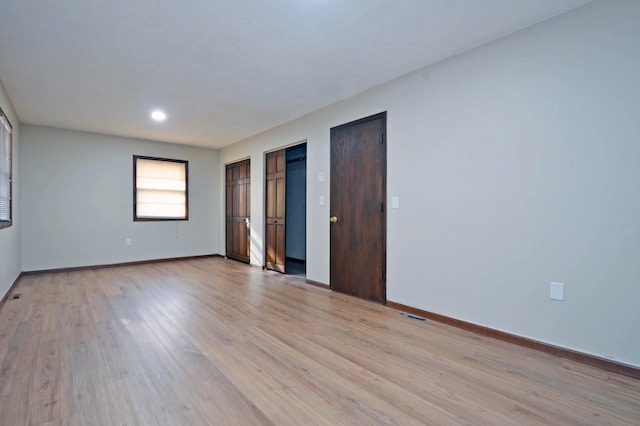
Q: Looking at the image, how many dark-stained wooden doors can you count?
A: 3